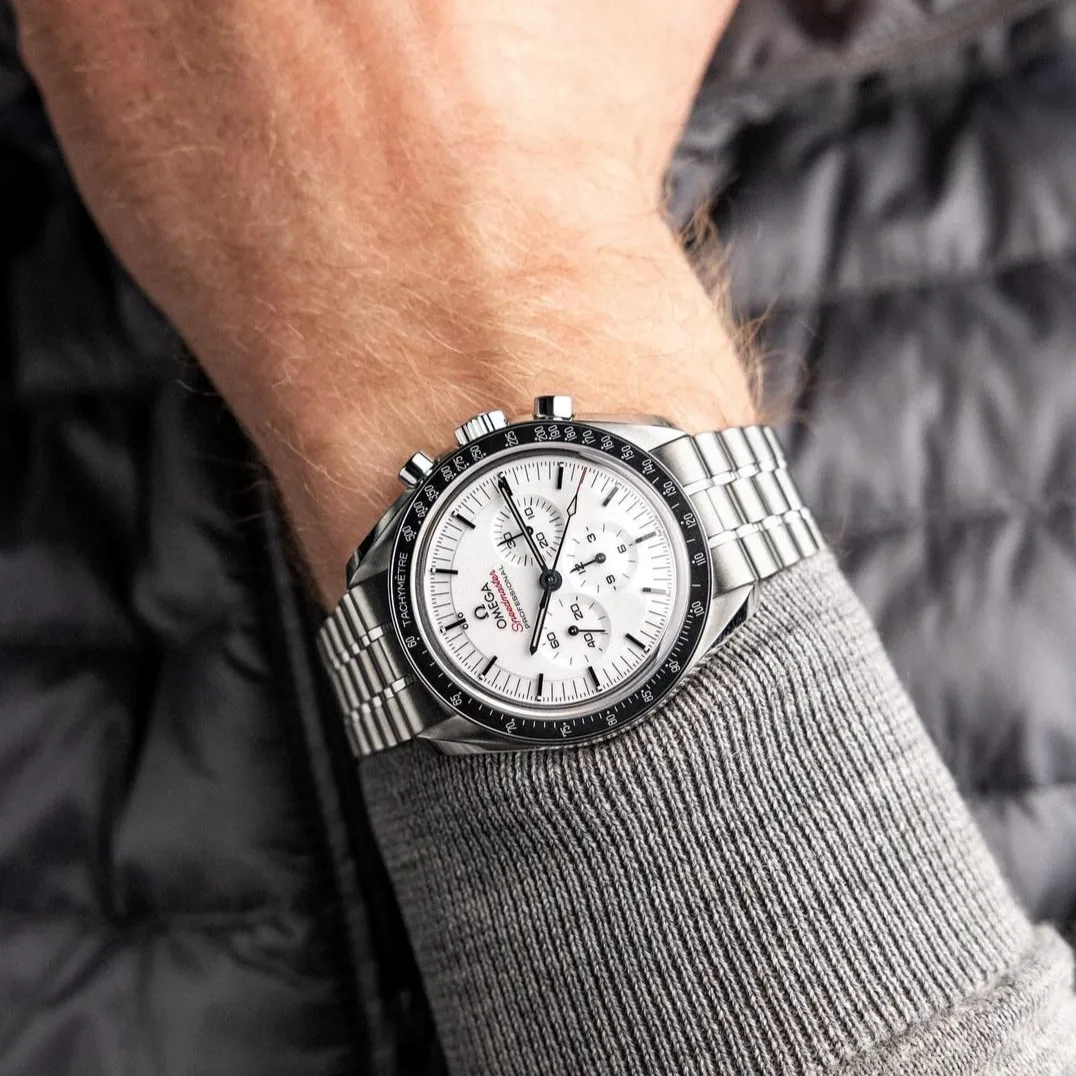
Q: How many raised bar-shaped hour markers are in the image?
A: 12